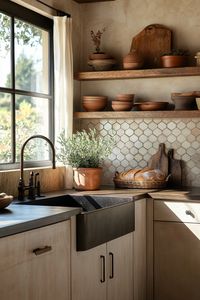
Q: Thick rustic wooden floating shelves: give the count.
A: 2